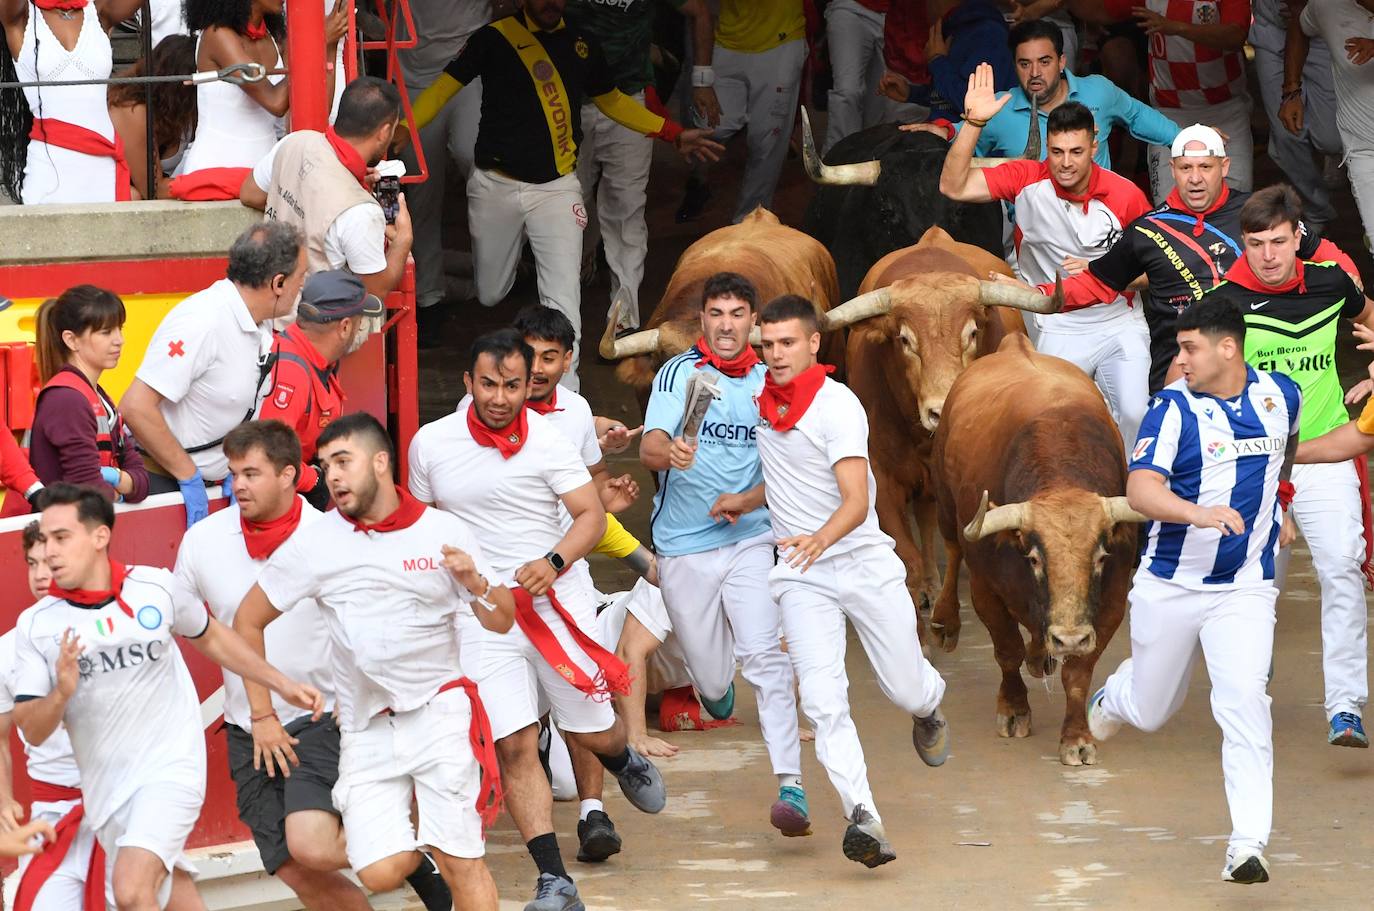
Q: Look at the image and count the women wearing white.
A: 2